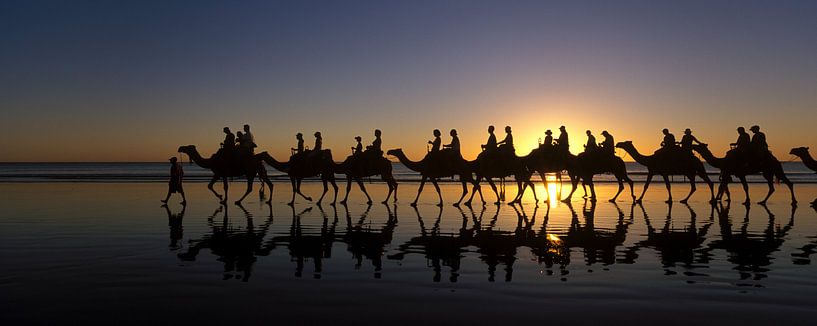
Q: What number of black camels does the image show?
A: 10